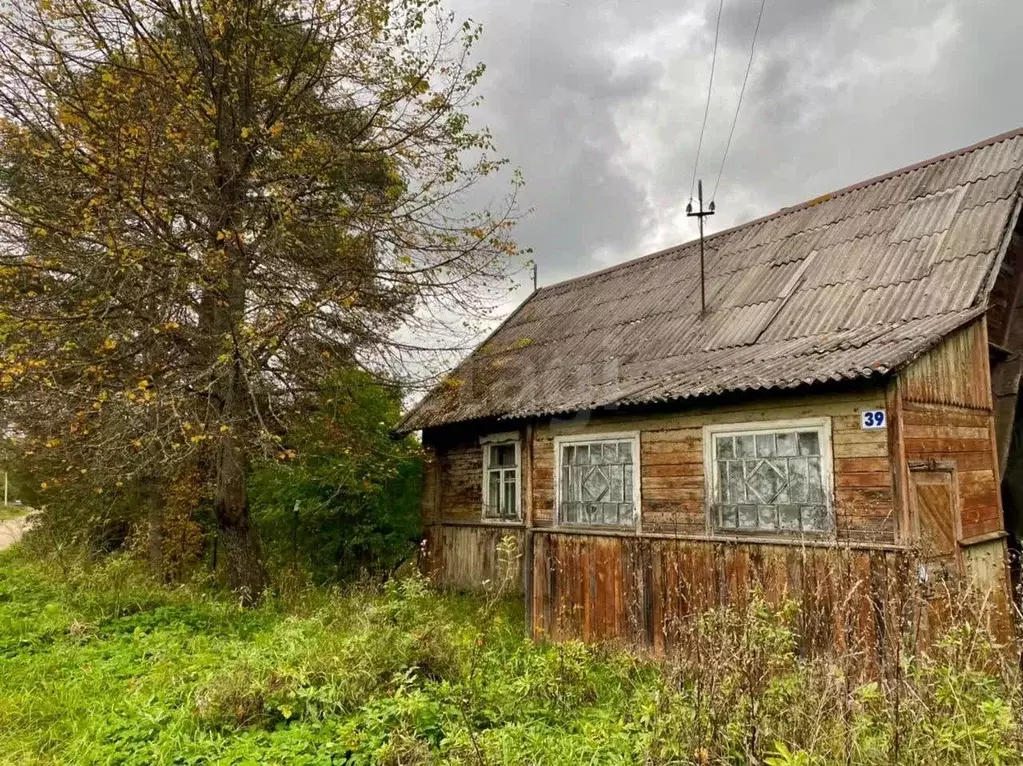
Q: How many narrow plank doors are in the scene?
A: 1